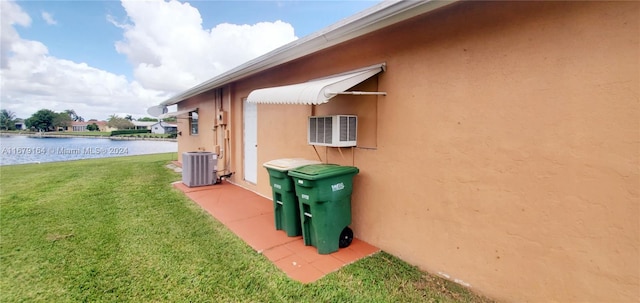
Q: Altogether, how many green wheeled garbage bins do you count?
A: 2